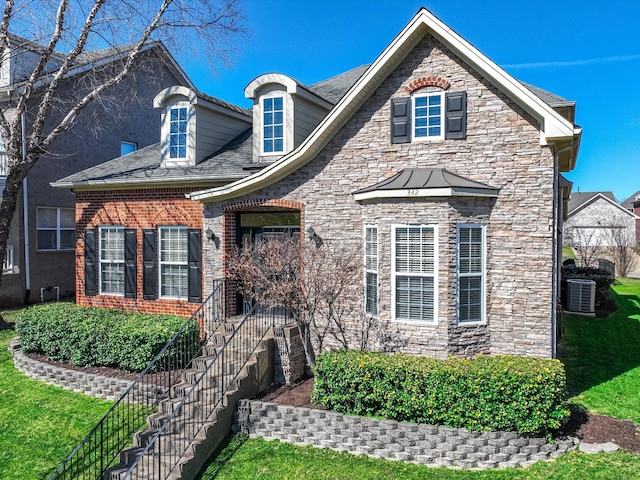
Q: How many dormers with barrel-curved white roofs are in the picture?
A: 2